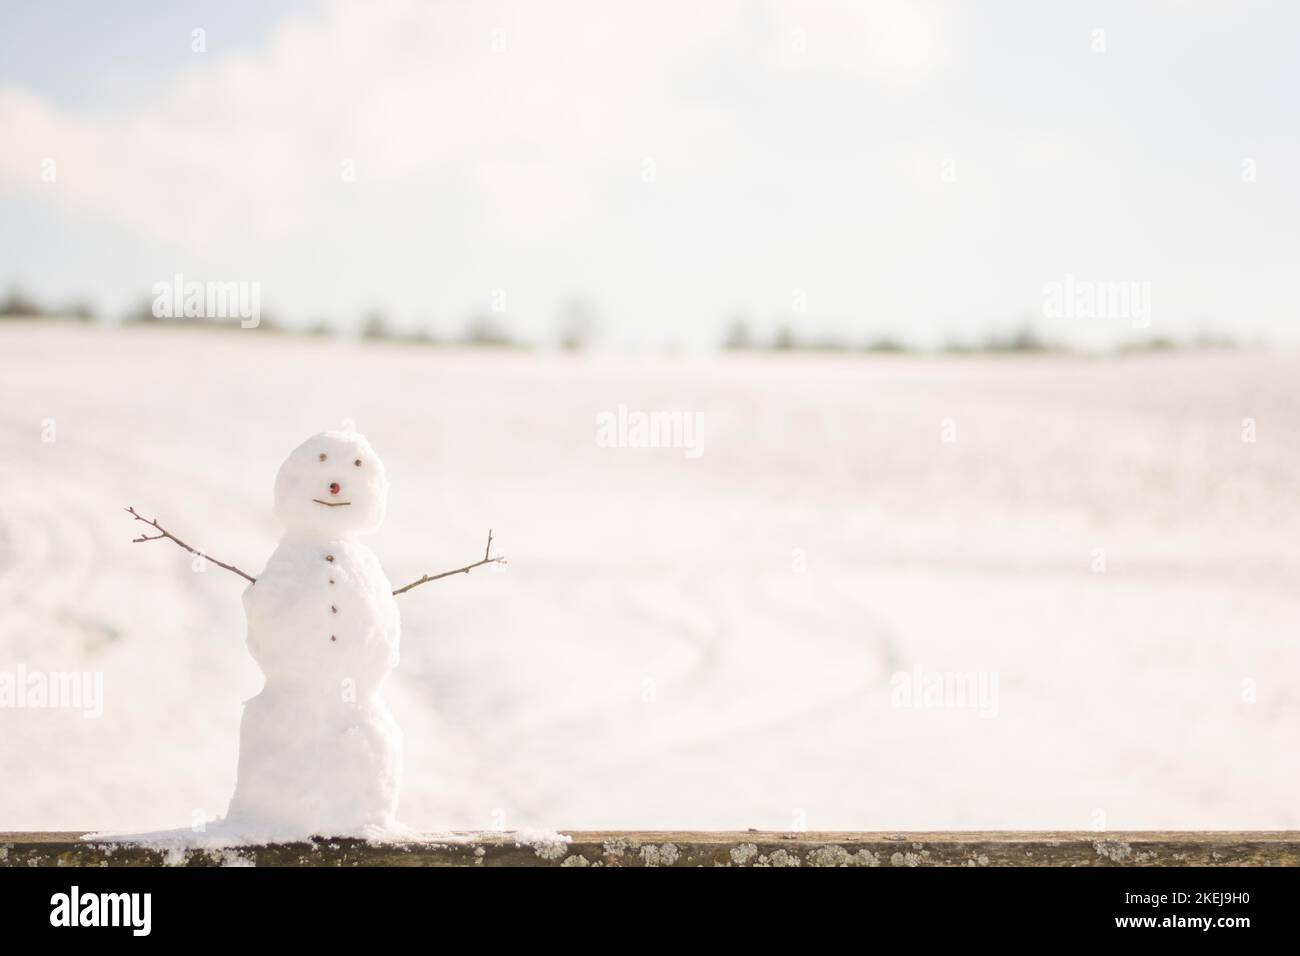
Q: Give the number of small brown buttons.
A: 4